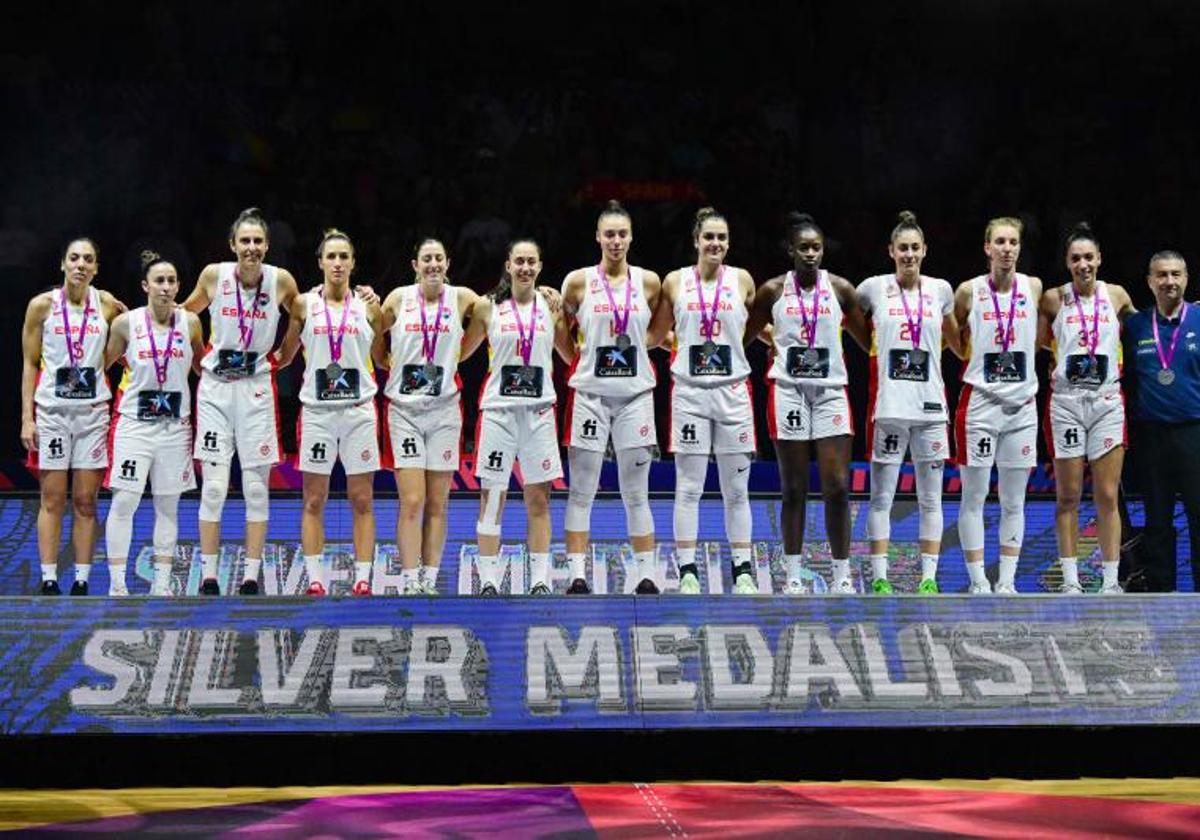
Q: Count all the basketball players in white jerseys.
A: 12